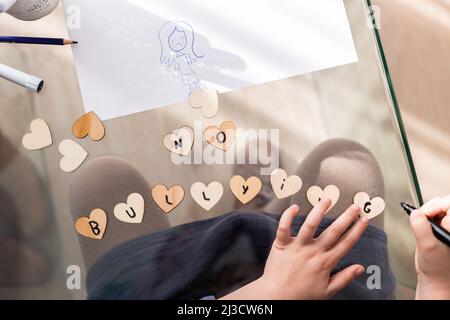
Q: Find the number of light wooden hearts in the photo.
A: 9